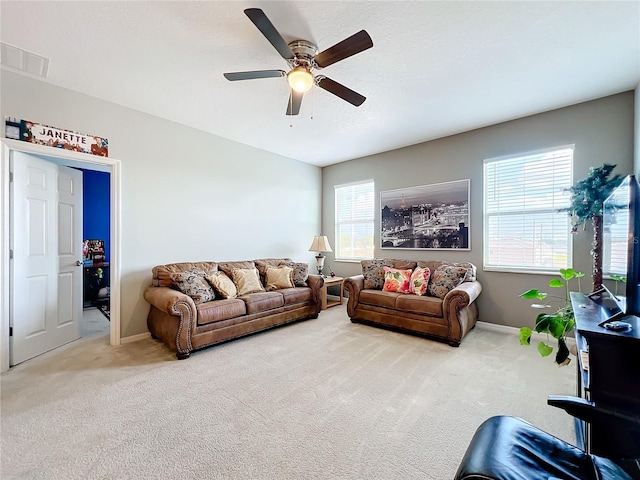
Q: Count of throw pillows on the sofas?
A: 9